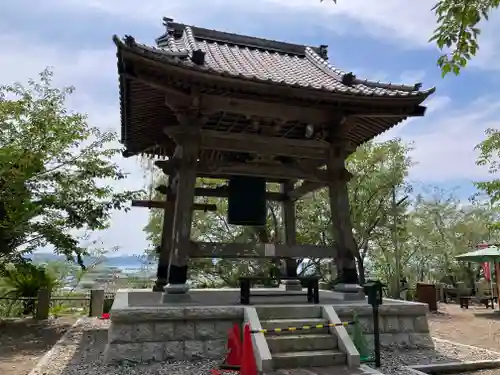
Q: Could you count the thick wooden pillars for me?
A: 4